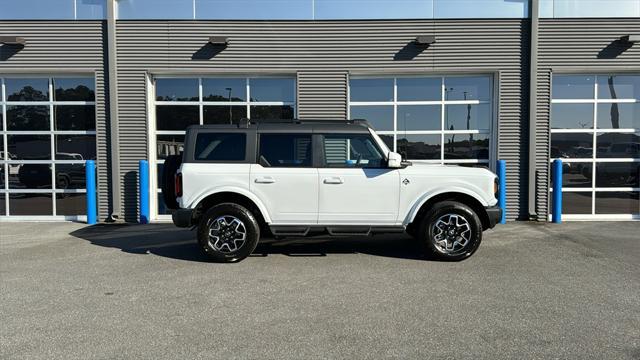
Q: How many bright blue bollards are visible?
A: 4